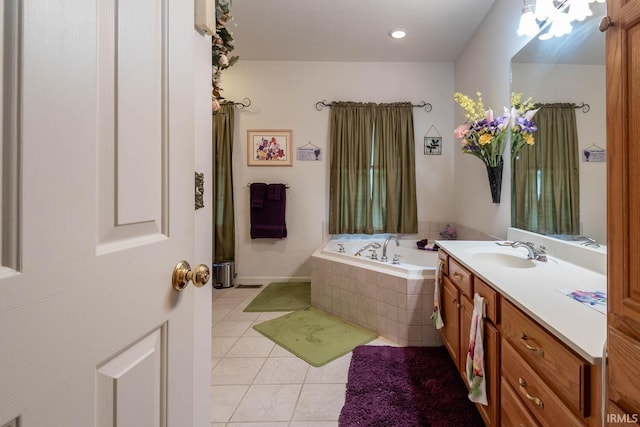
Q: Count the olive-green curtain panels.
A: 3